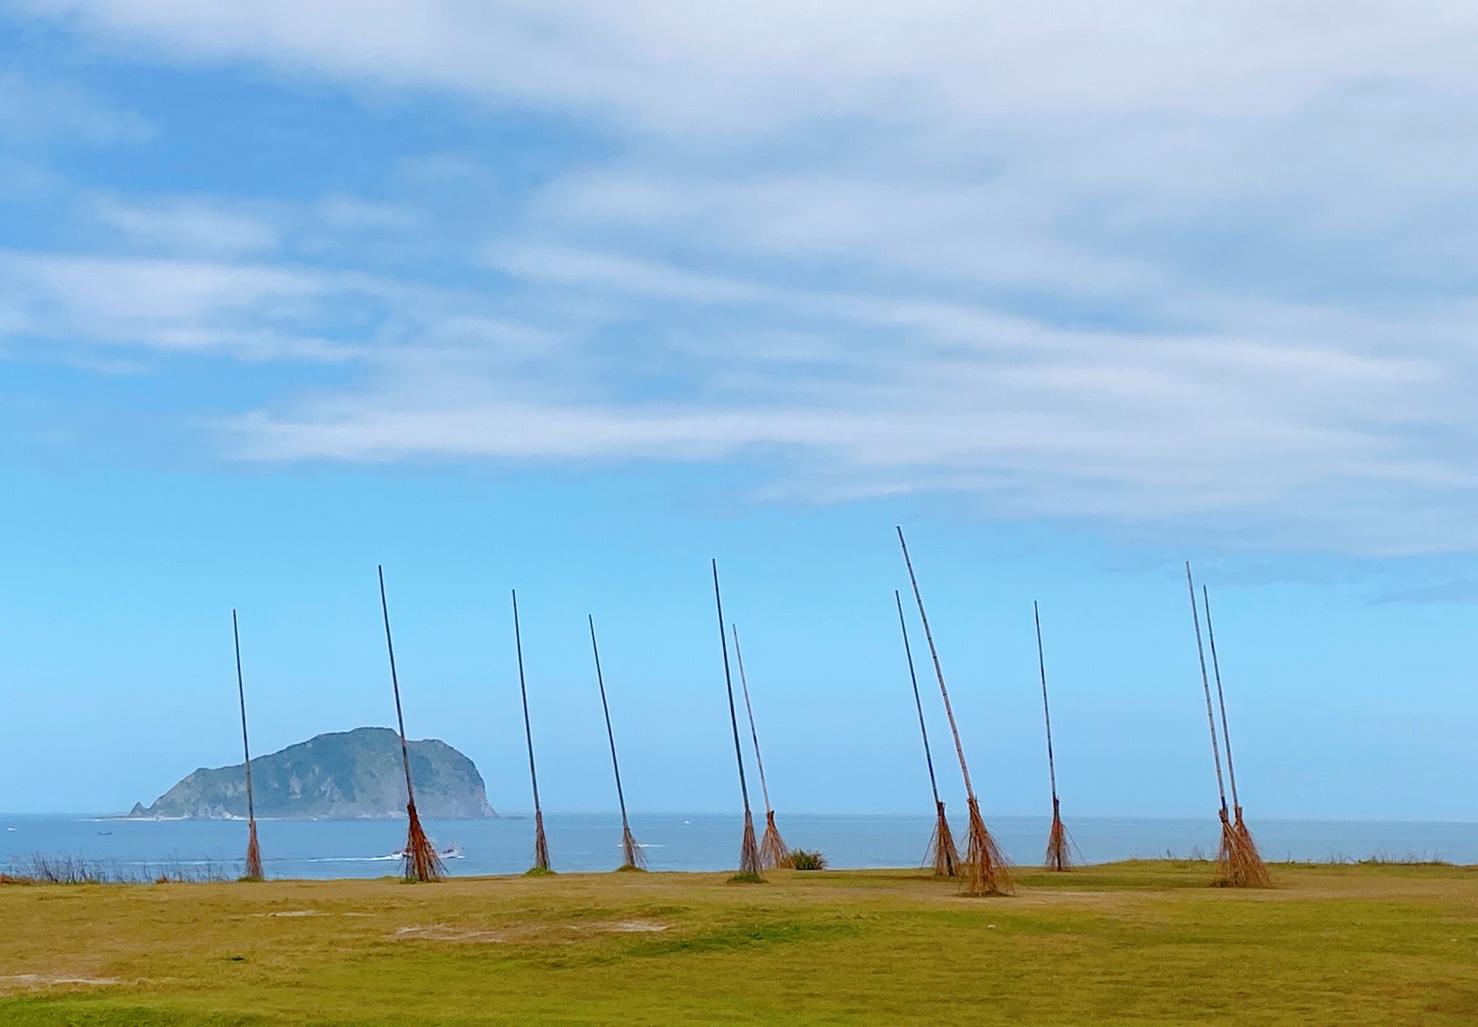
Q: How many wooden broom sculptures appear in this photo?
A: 11